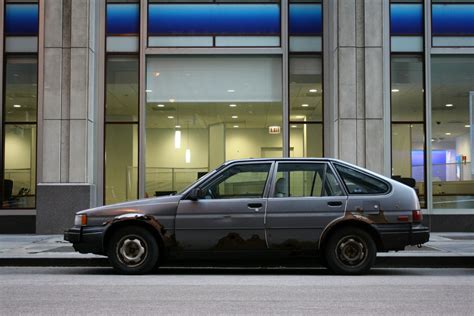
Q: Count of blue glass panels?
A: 6